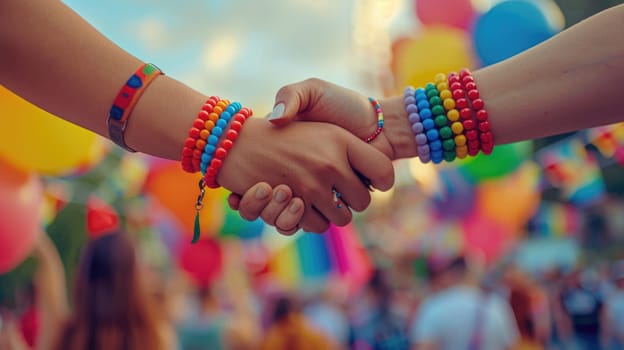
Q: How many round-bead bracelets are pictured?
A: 10